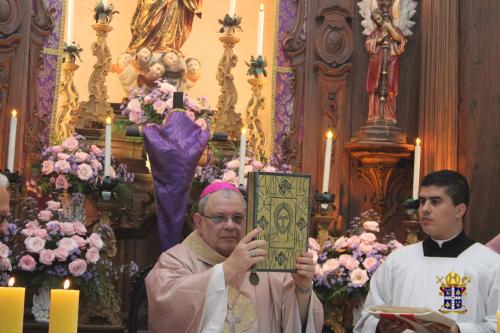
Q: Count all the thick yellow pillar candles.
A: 2